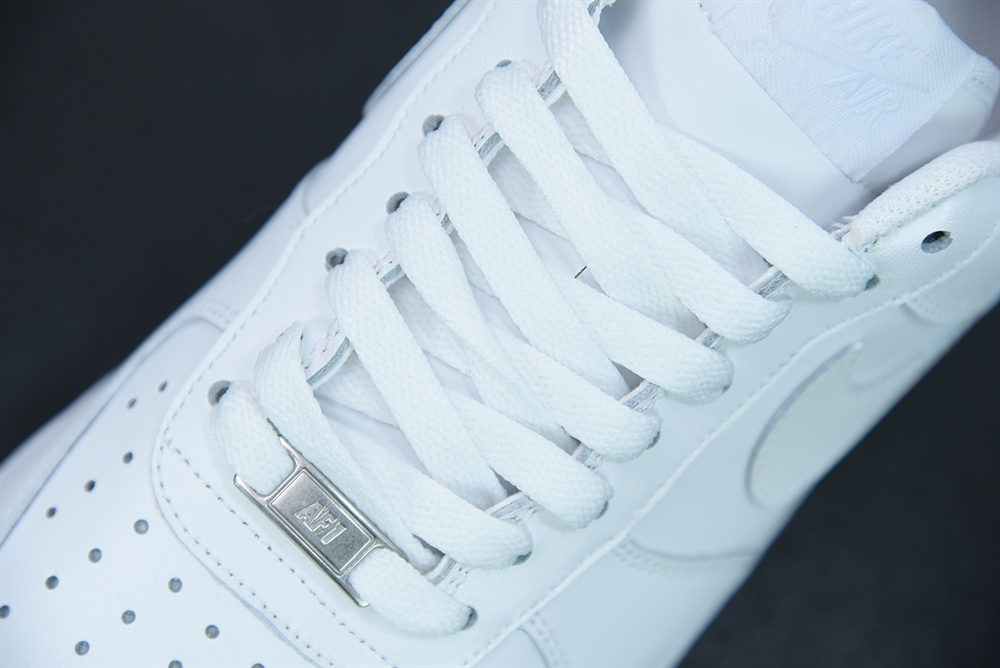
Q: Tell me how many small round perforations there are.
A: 15